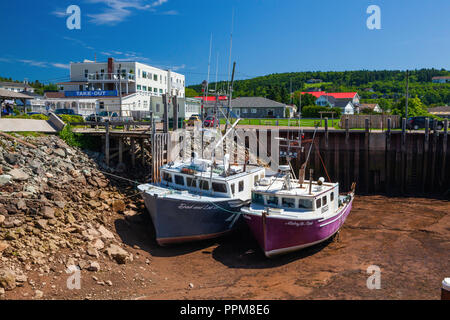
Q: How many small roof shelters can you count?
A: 1